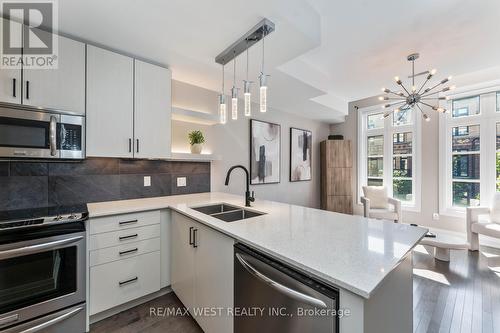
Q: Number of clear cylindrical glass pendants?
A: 4